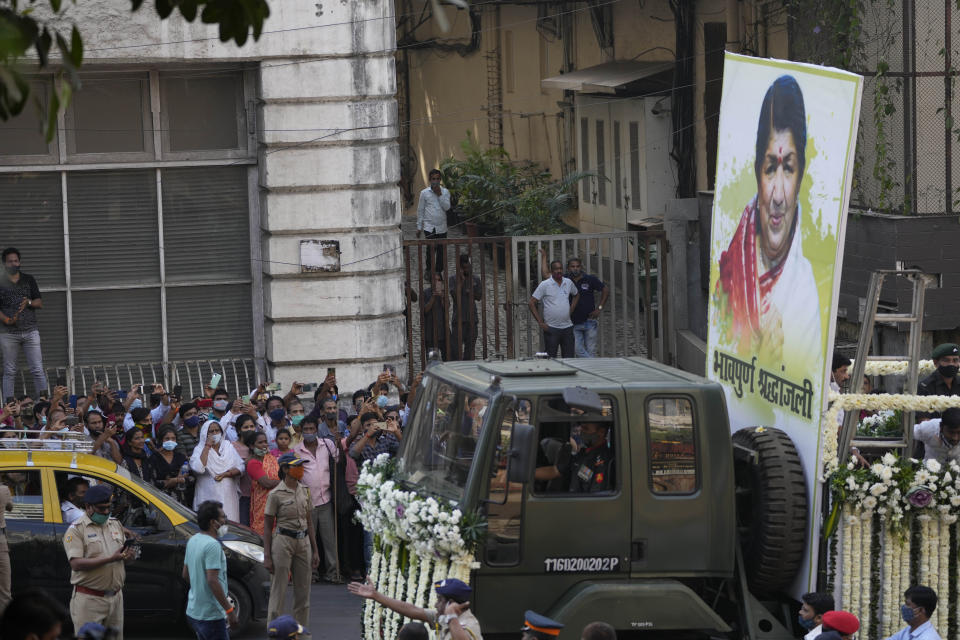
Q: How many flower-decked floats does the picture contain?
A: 1